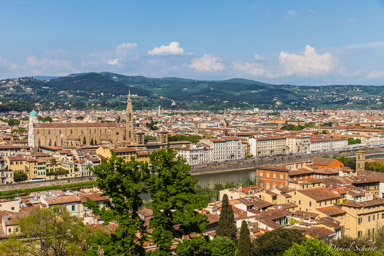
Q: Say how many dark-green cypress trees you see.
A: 2